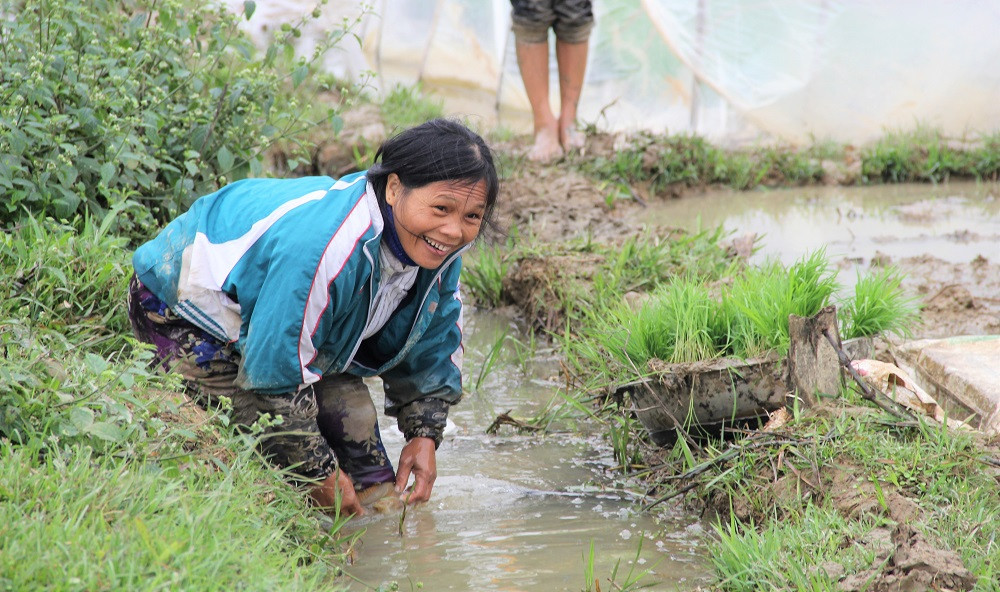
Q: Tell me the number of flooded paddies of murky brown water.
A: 2